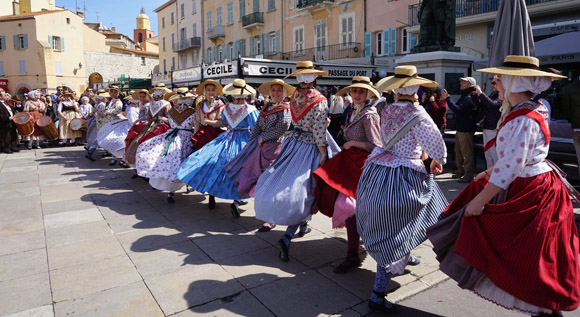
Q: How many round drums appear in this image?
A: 3